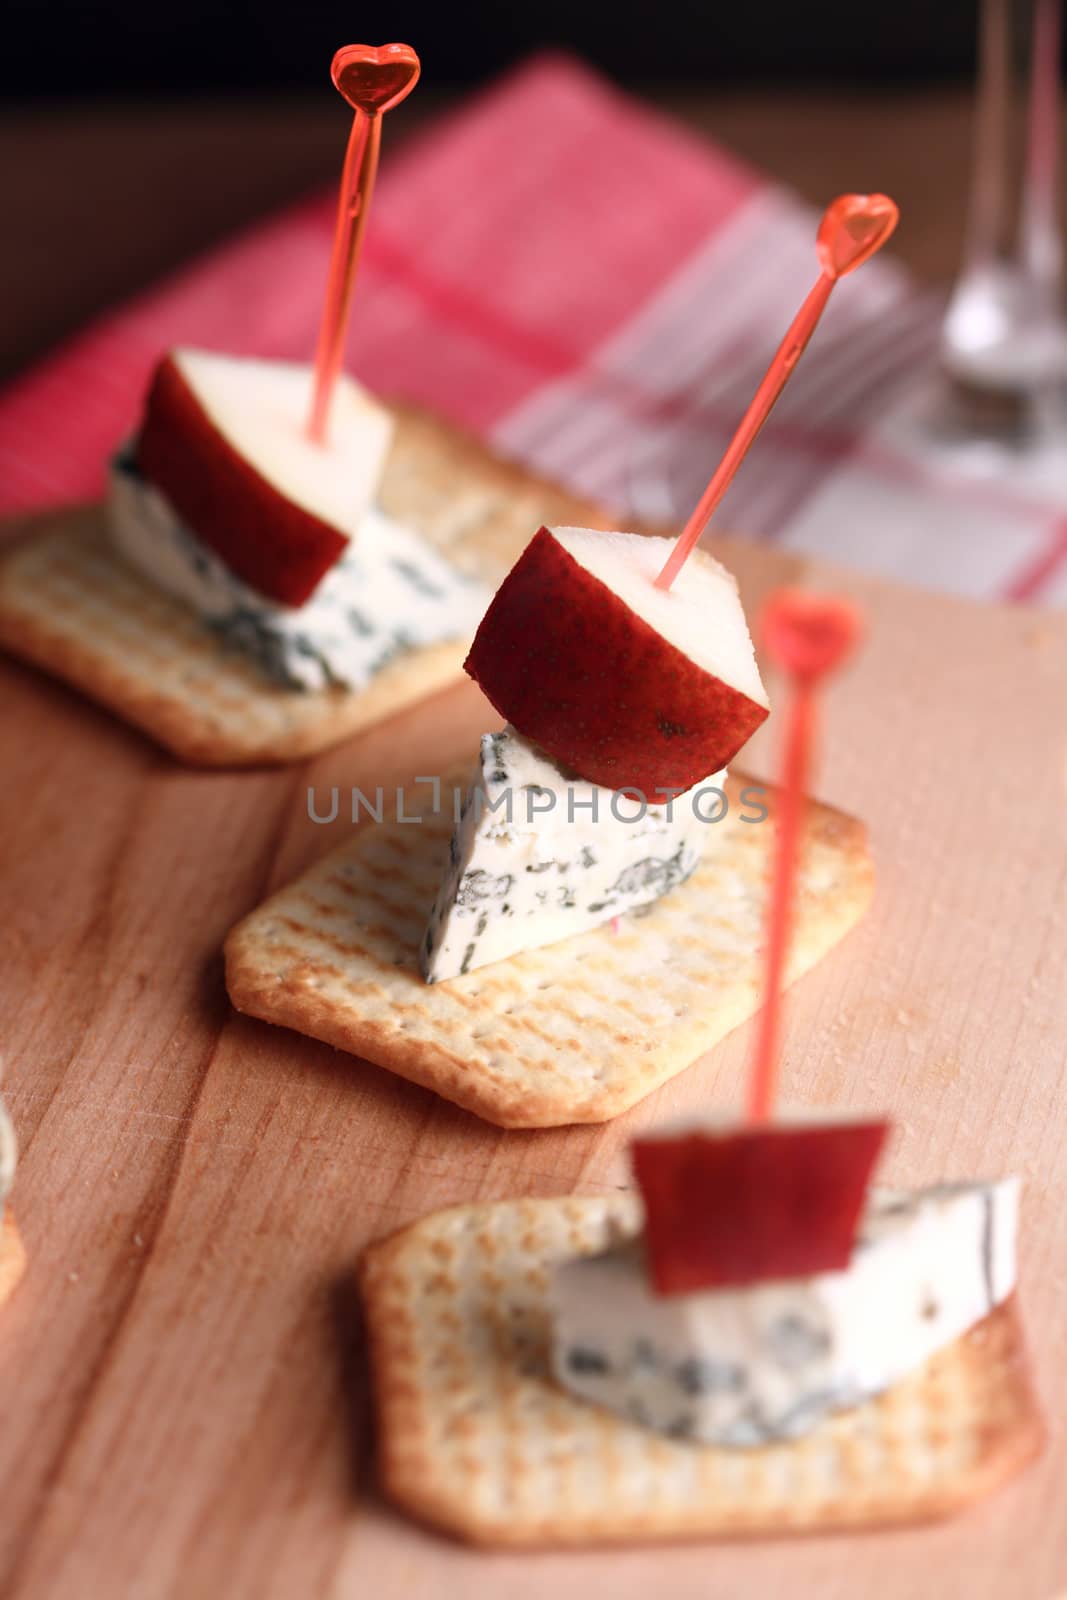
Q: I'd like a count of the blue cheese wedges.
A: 3